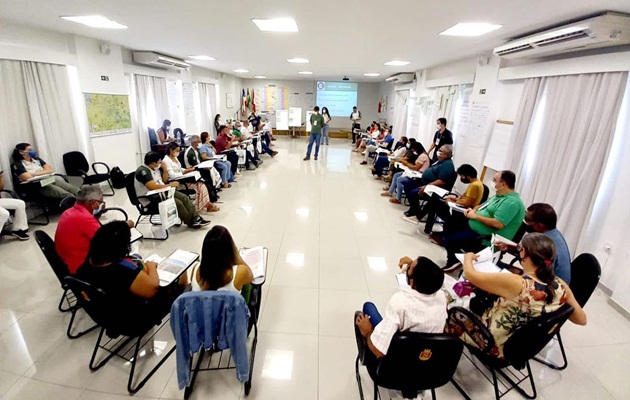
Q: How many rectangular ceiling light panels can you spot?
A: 10